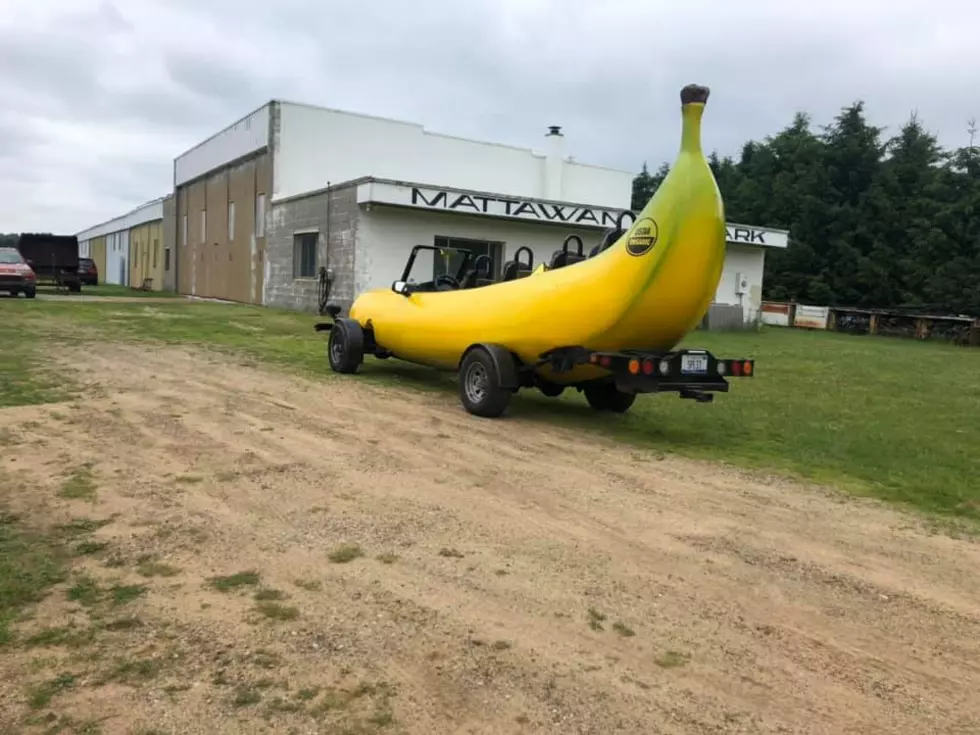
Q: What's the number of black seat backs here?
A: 4